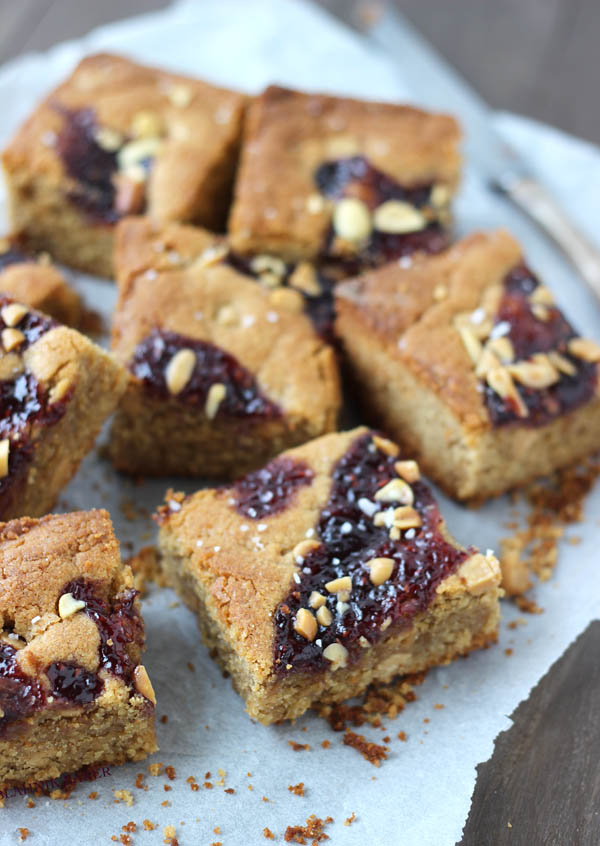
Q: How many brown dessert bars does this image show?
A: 8